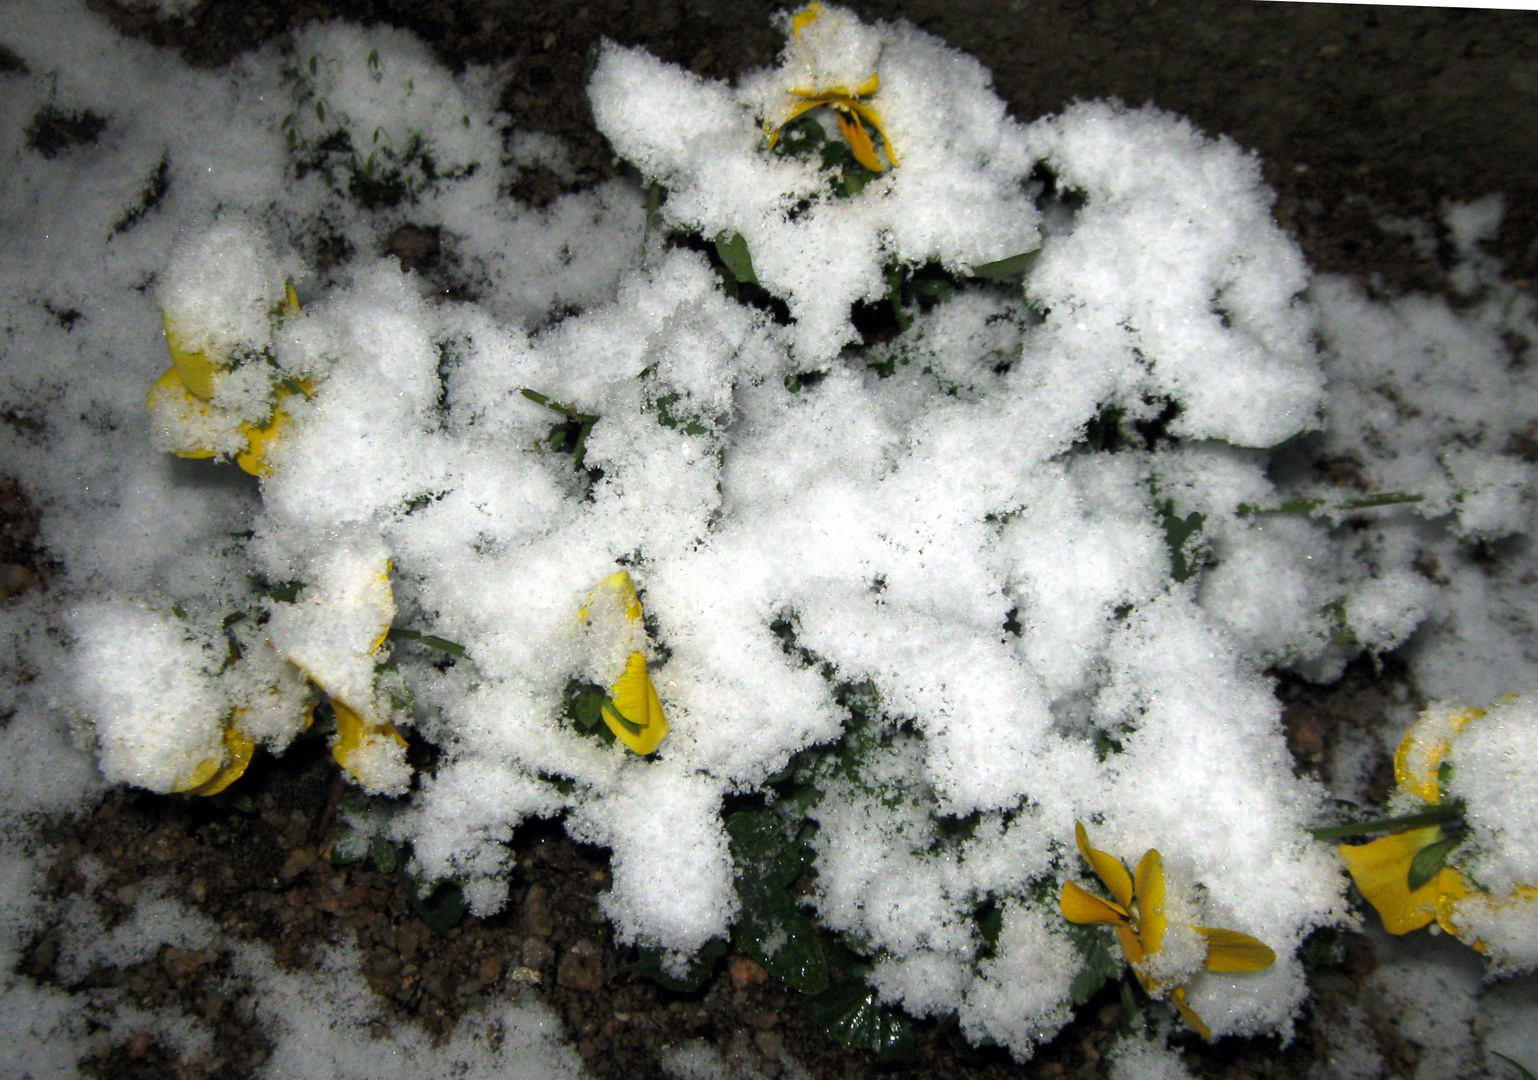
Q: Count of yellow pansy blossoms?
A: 7